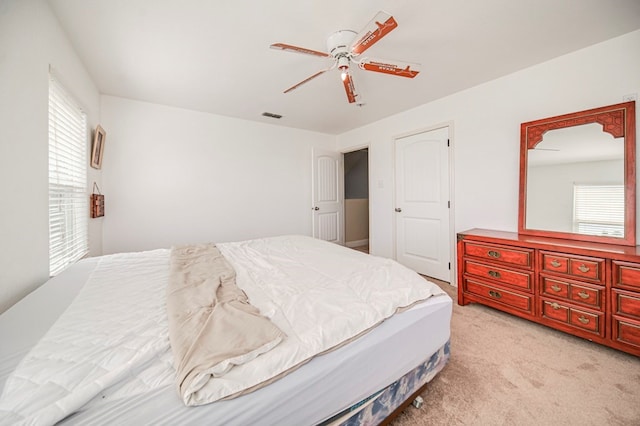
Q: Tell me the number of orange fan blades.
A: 5